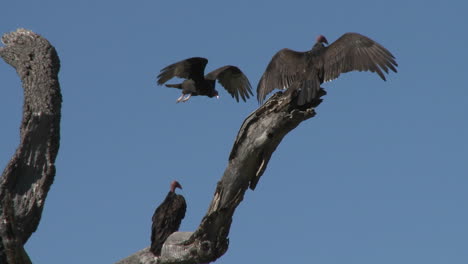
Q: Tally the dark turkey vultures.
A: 3